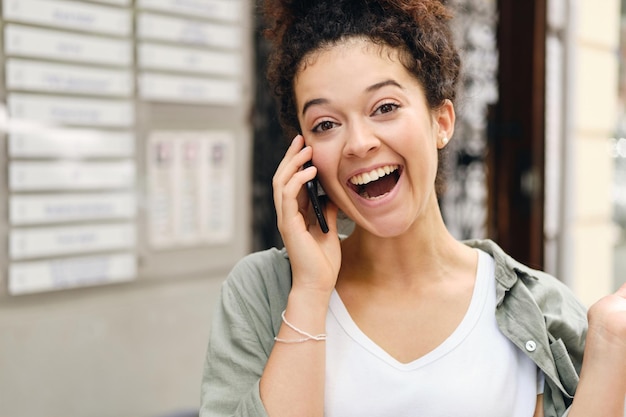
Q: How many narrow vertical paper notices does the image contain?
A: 3